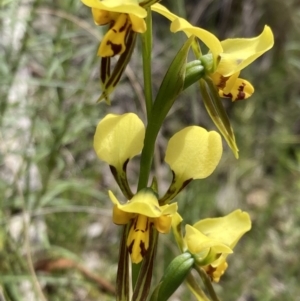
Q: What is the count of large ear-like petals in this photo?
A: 2